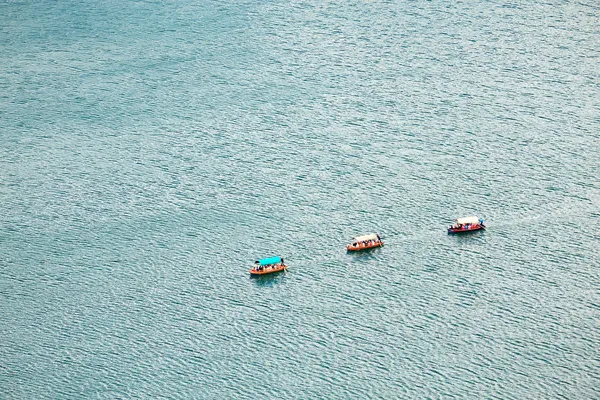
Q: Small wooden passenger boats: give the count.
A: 3